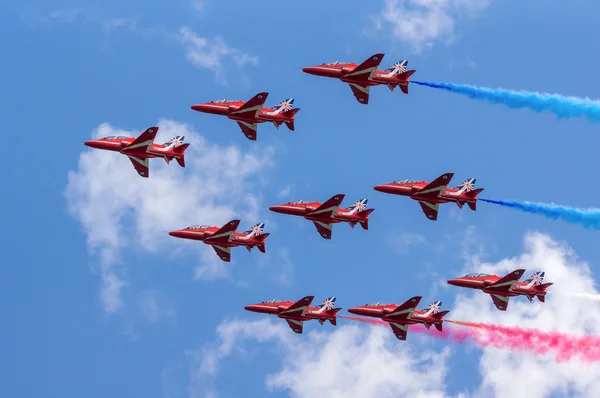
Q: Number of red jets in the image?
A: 9